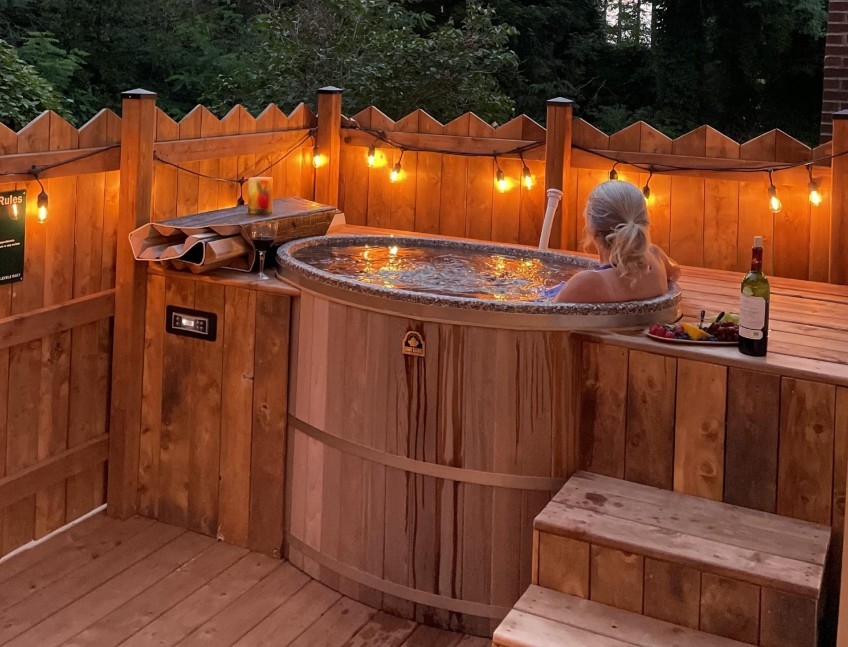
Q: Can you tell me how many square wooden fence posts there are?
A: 4